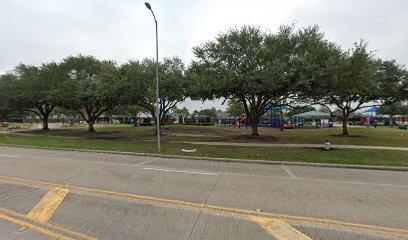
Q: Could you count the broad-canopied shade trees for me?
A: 5